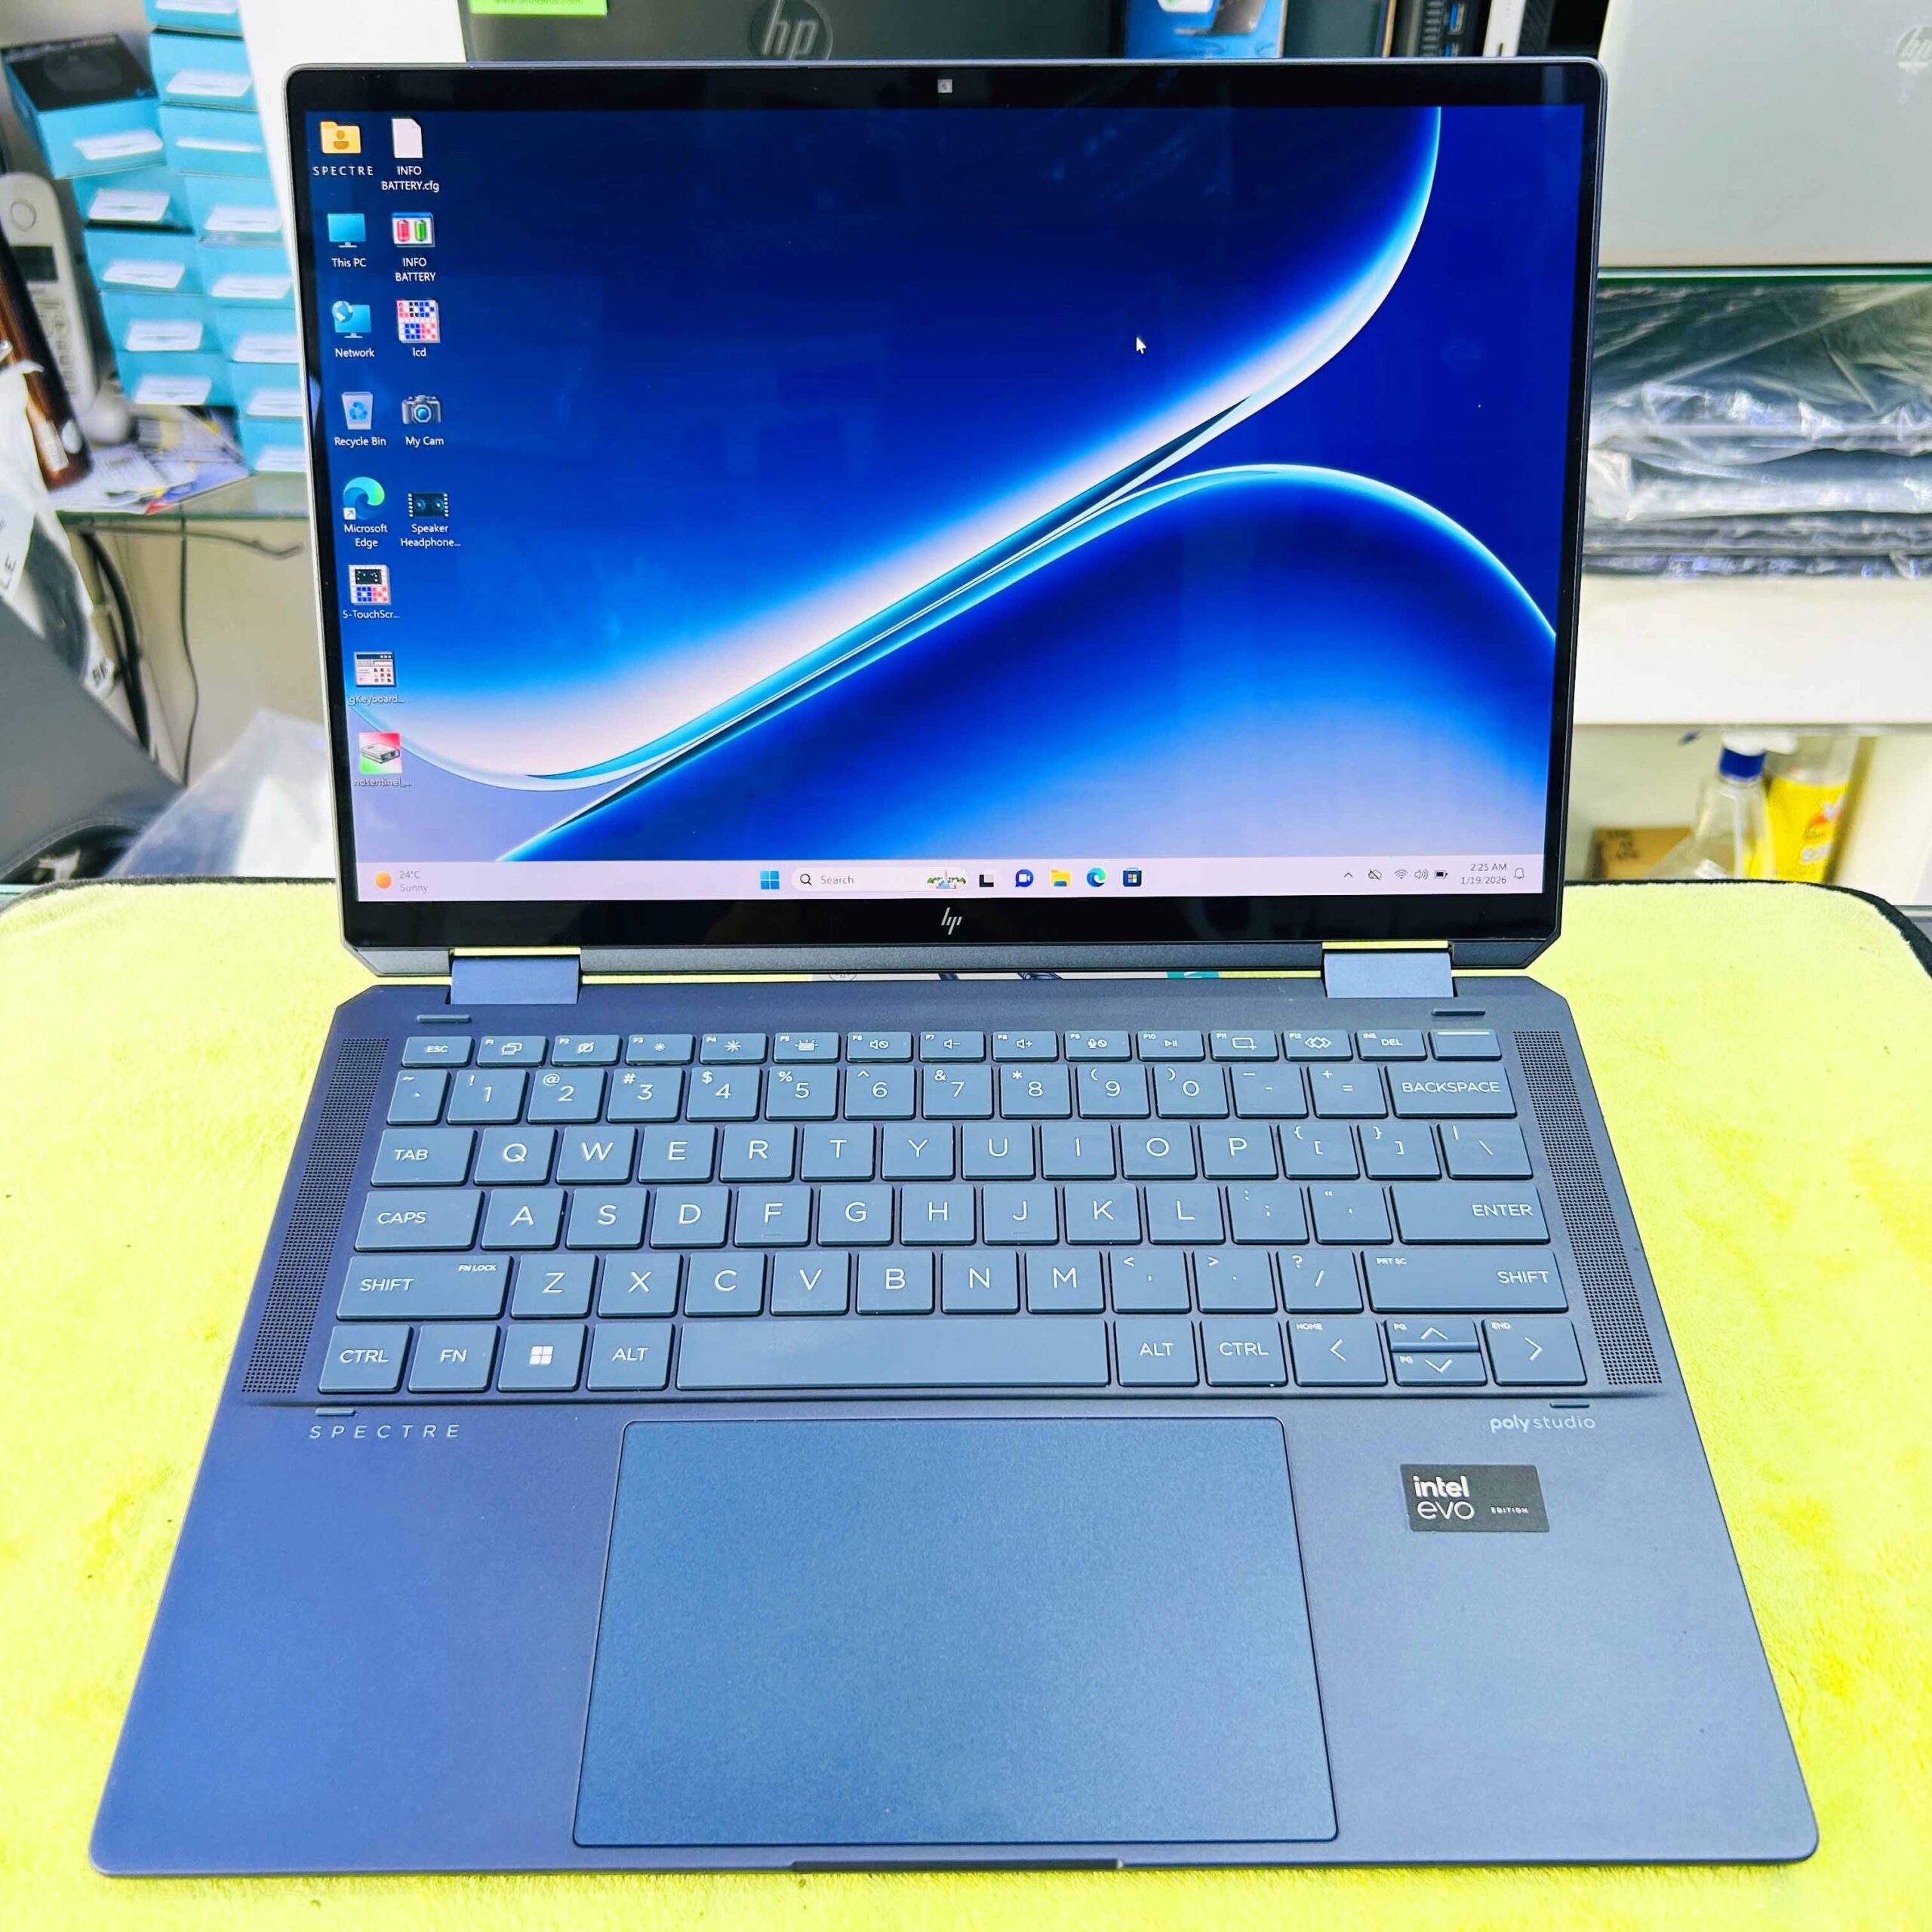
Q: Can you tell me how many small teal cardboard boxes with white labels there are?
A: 13